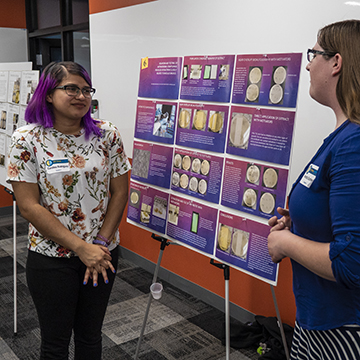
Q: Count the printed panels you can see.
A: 12